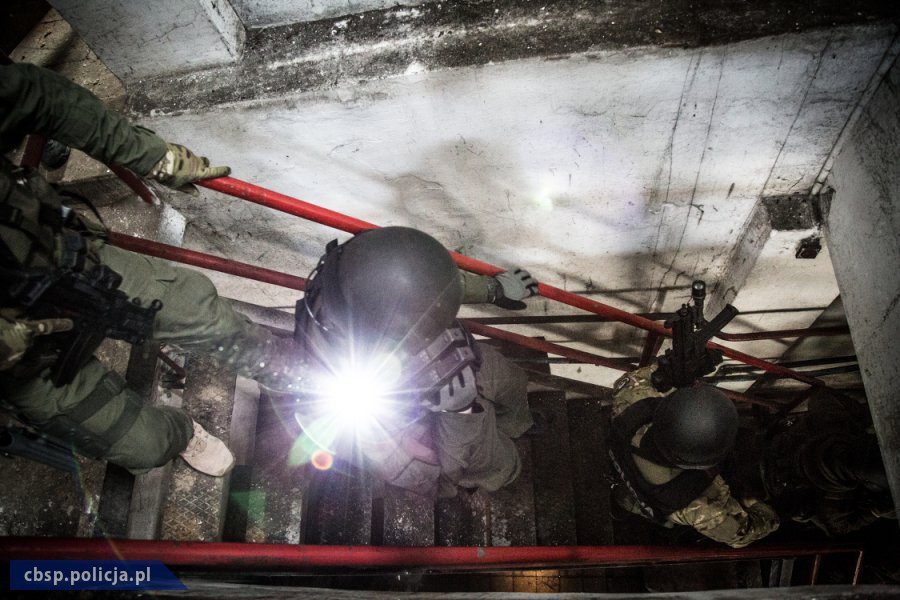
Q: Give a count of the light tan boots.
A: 1